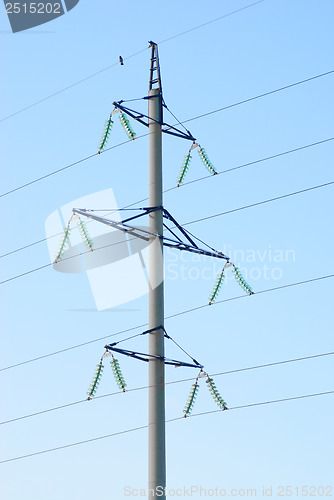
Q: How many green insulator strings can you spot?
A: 12